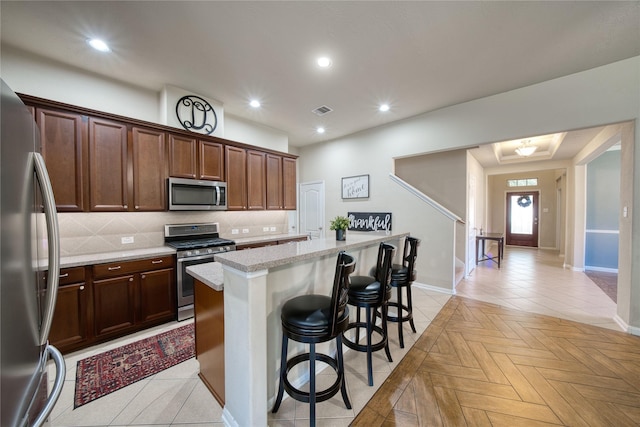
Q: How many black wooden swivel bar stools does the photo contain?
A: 3